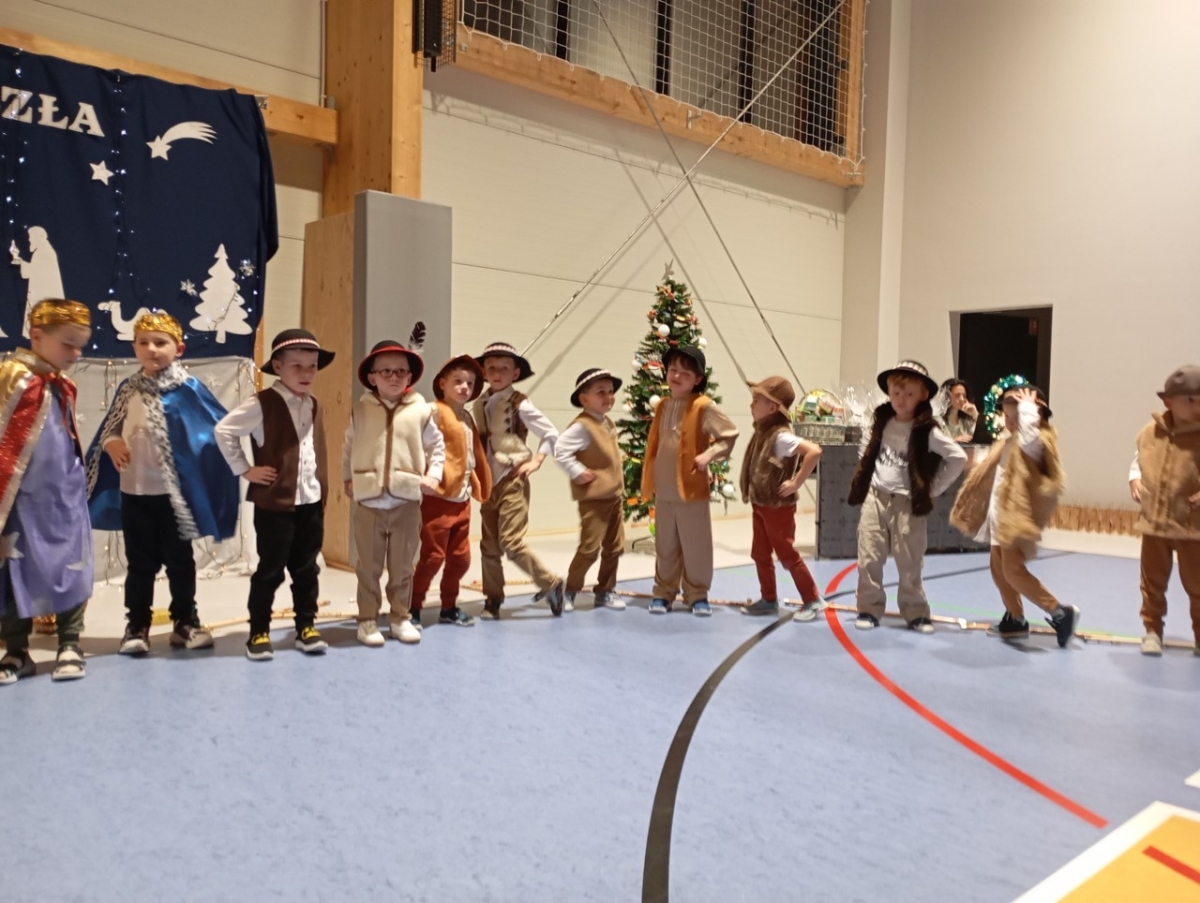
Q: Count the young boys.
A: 12